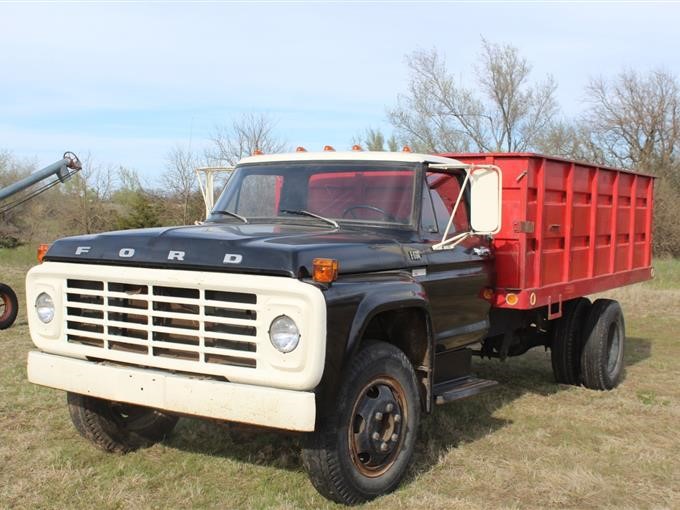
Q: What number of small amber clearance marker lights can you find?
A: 5